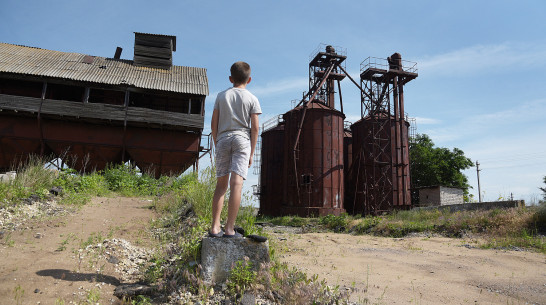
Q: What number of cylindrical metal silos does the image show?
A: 4